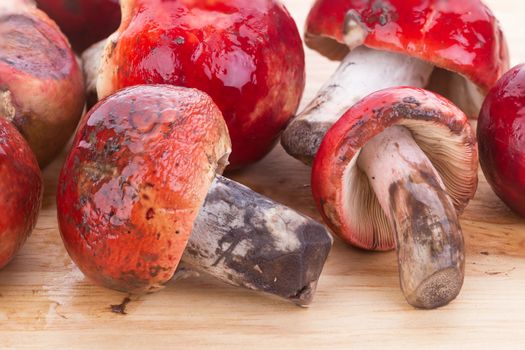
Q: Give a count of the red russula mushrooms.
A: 8